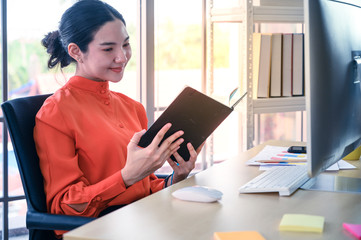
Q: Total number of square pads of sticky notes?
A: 3